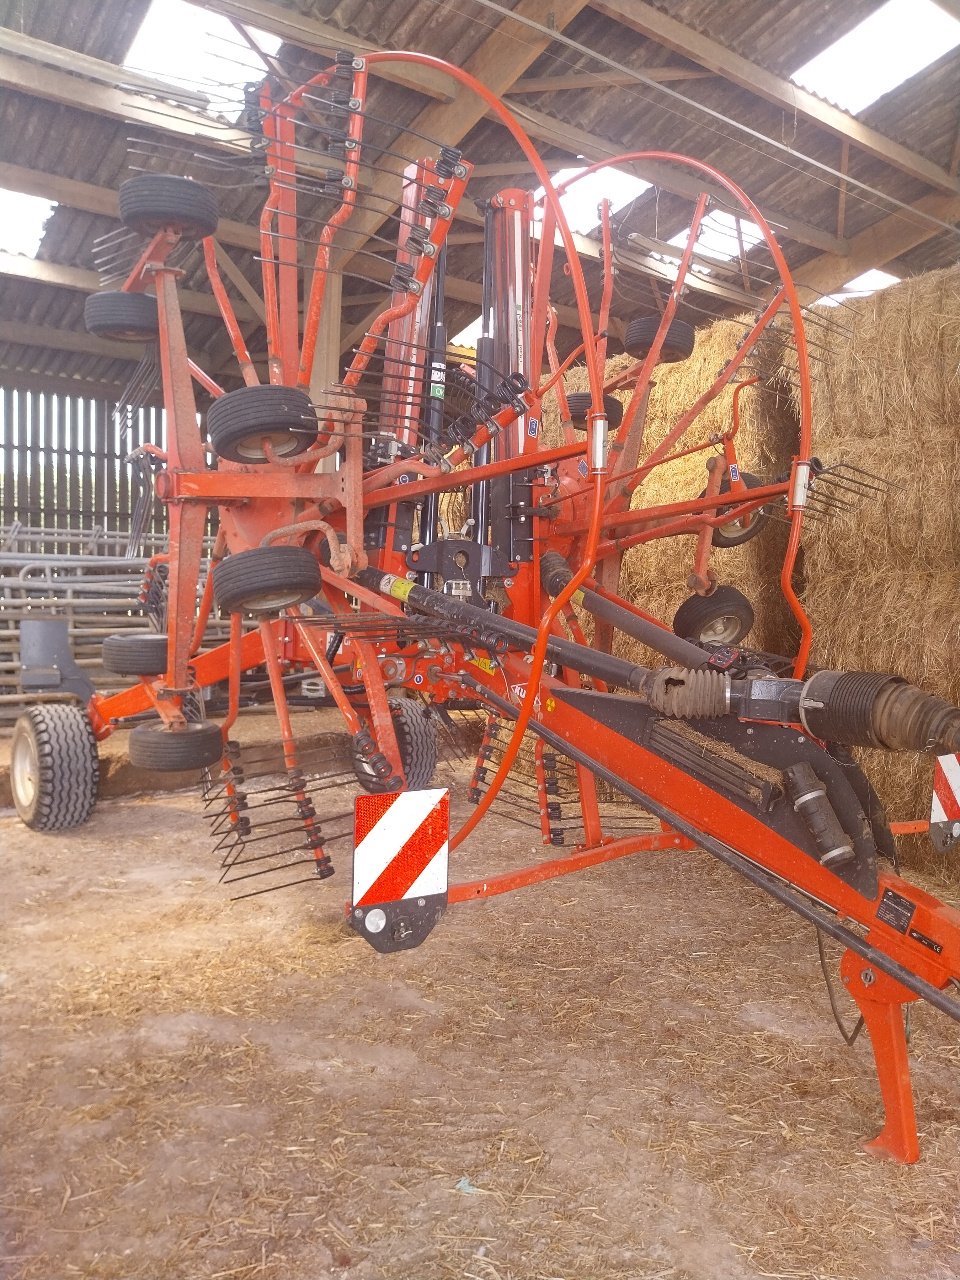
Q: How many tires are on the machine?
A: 12